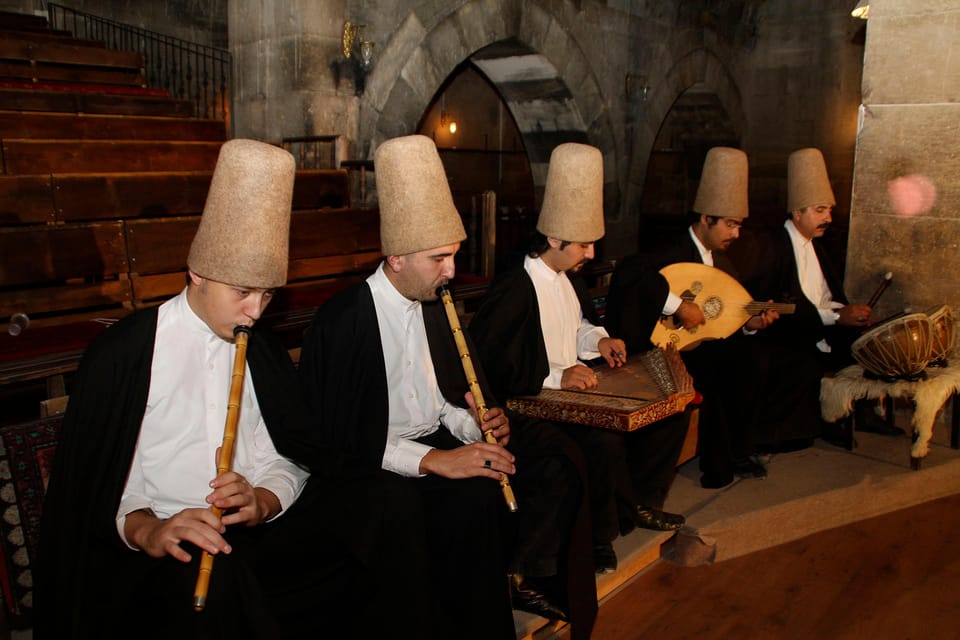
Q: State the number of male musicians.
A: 5